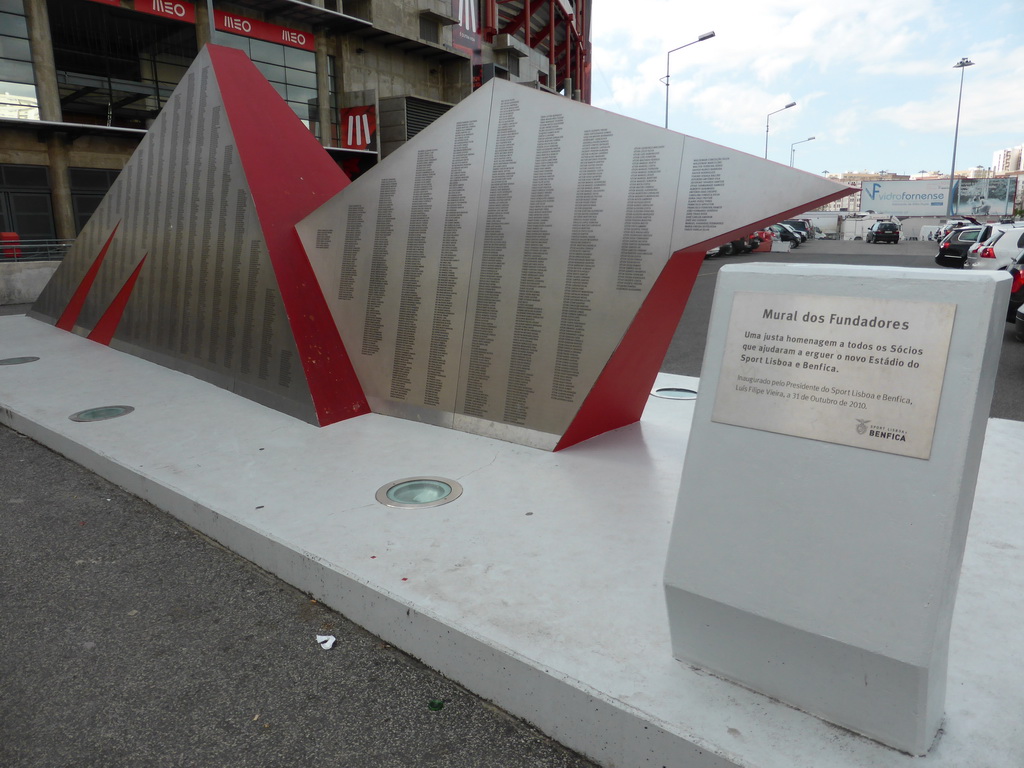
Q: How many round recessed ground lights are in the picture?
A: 4